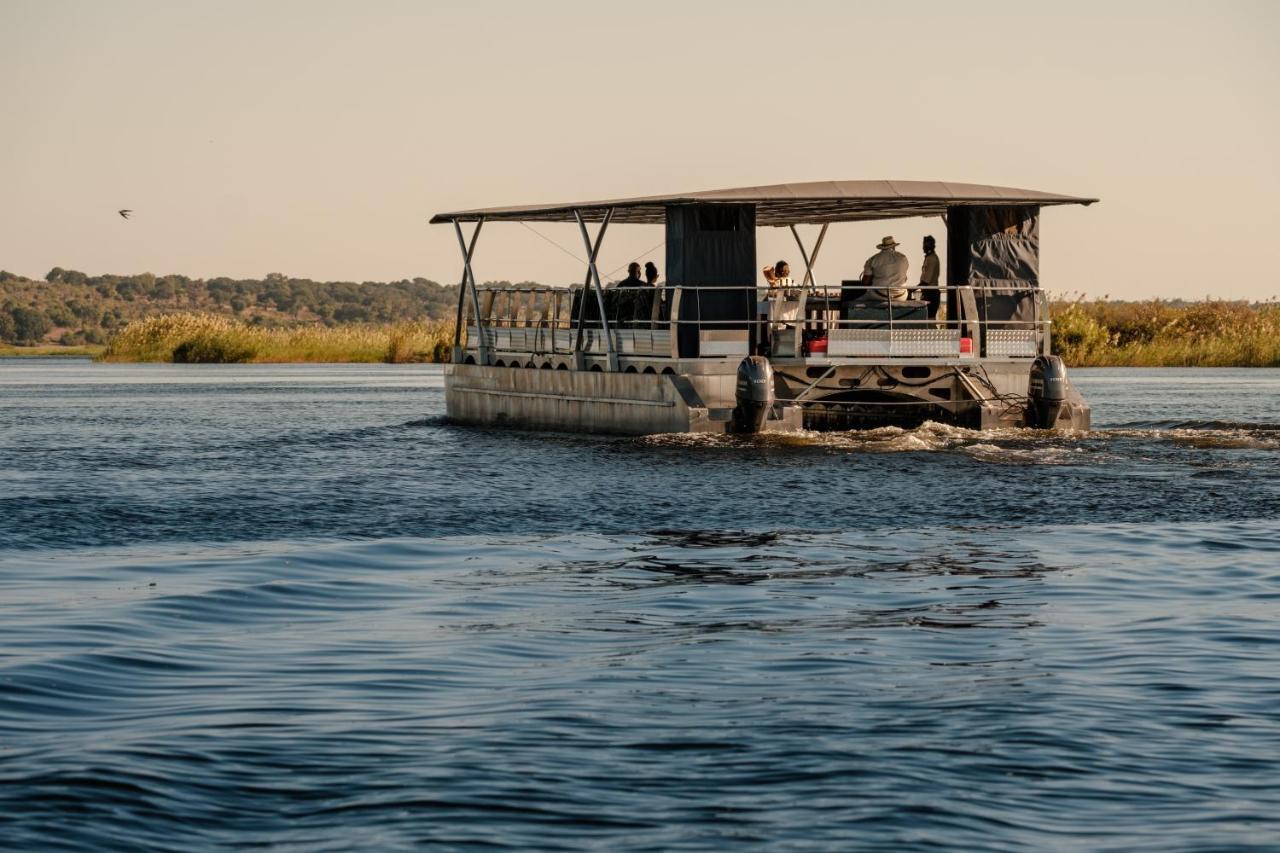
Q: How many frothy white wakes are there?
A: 1